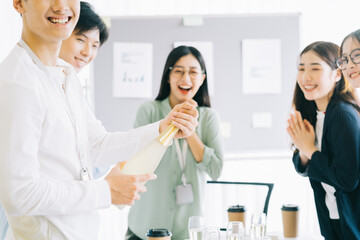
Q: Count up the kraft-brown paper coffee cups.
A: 3